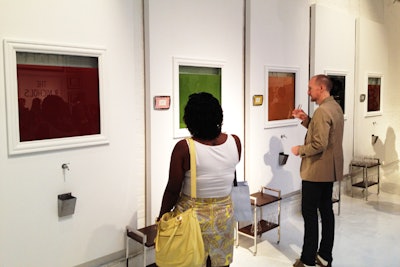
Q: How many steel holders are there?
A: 3